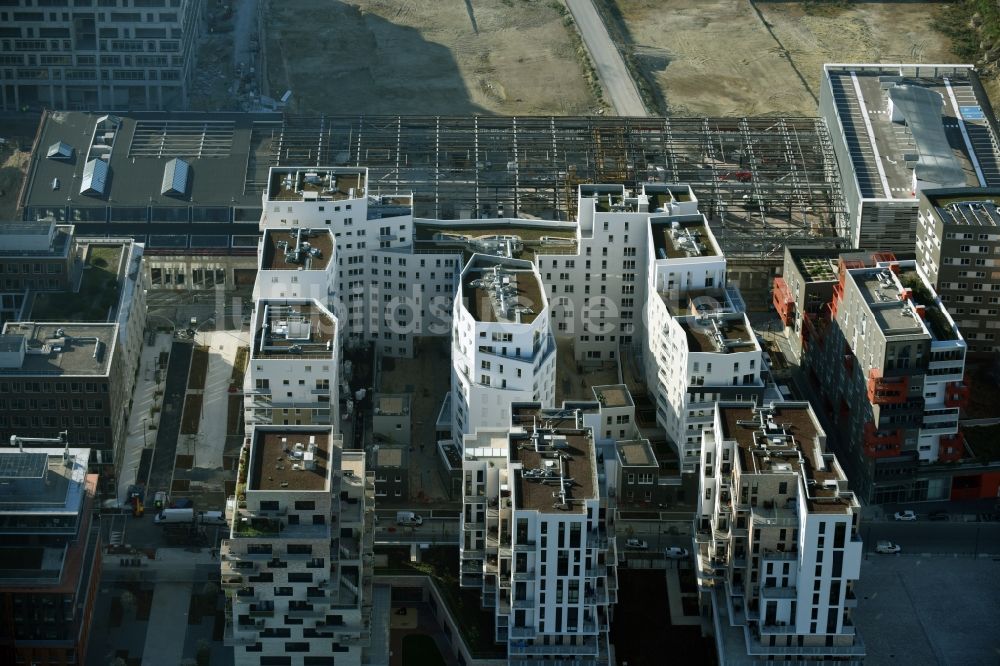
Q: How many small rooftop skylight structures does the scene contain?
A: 3